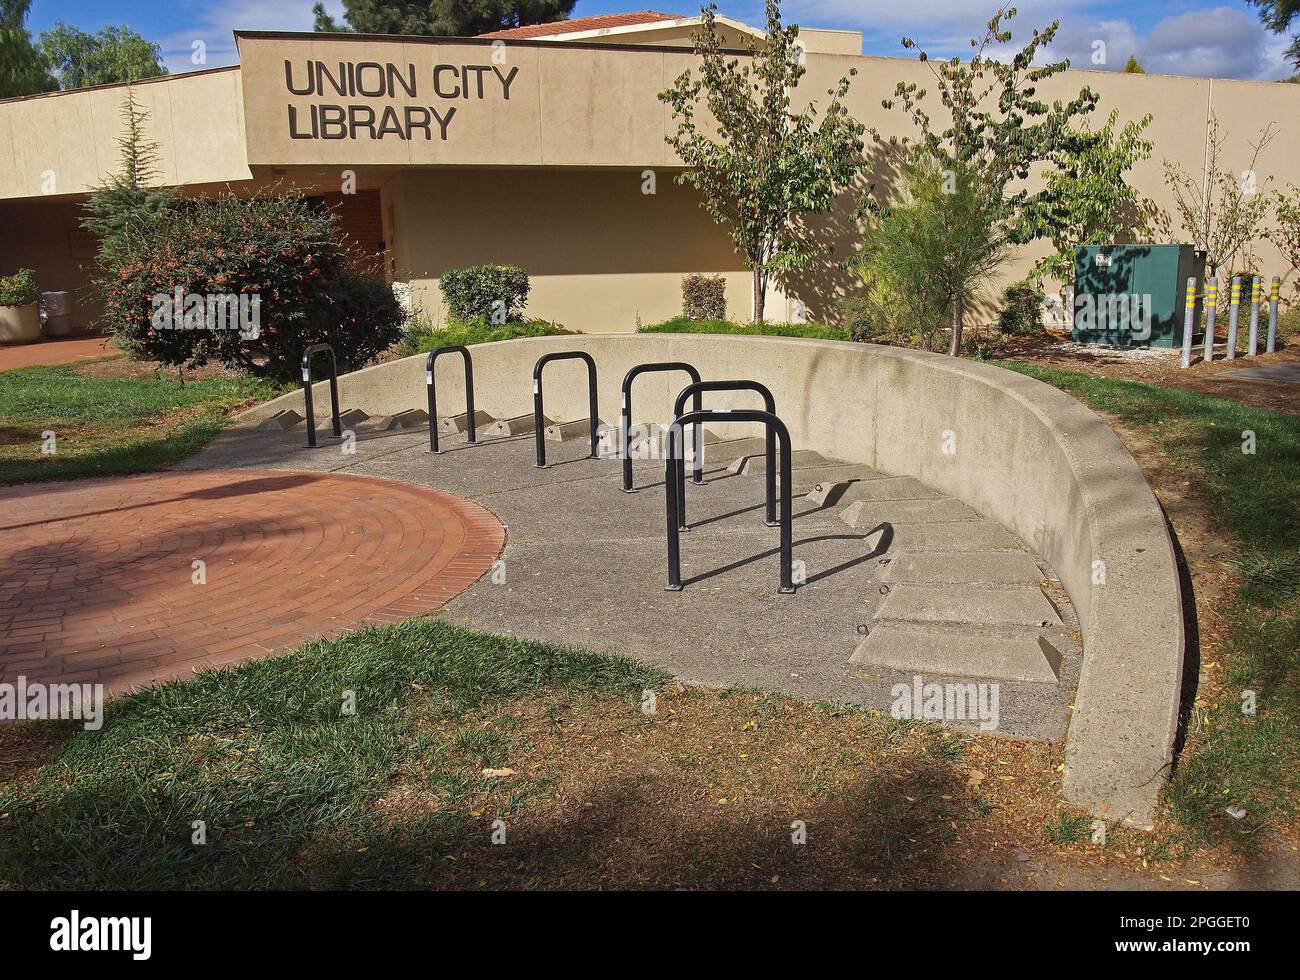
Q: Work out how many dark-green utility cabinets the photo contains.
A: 1